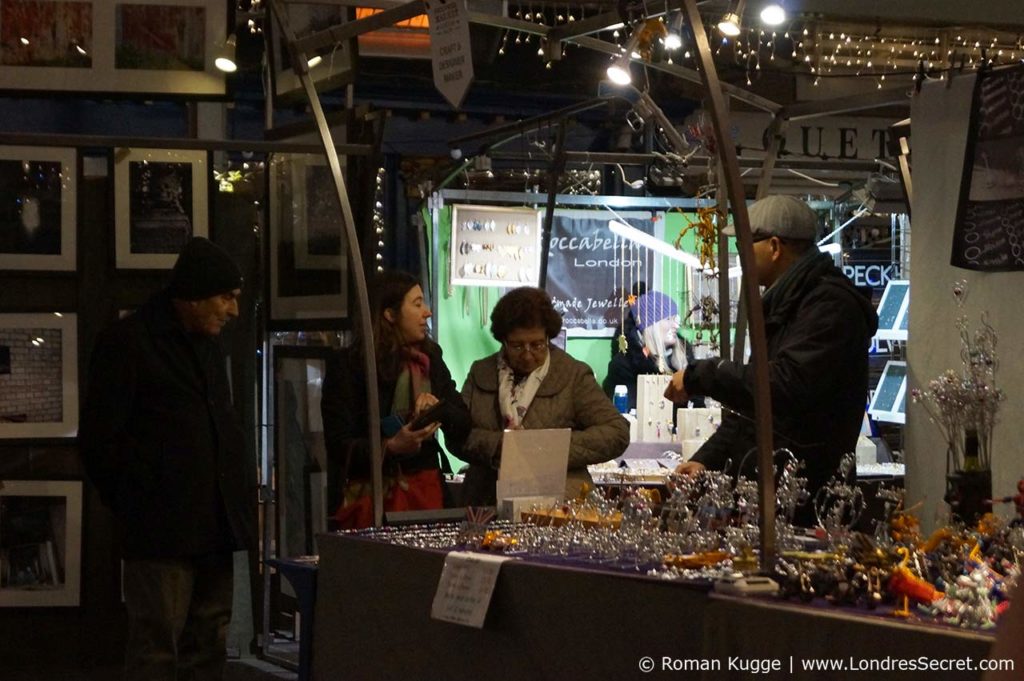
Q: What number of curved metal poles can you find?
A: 2